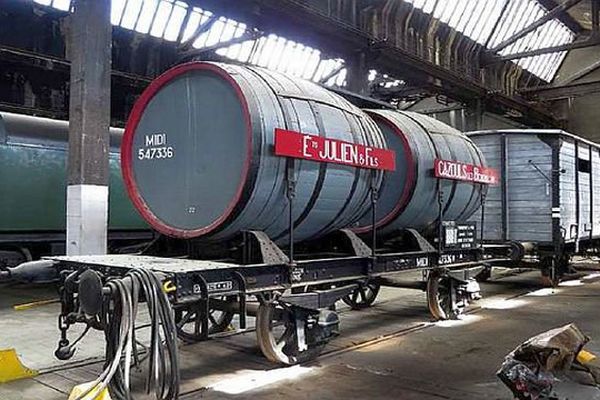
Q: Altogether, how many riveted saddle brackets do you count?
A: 3